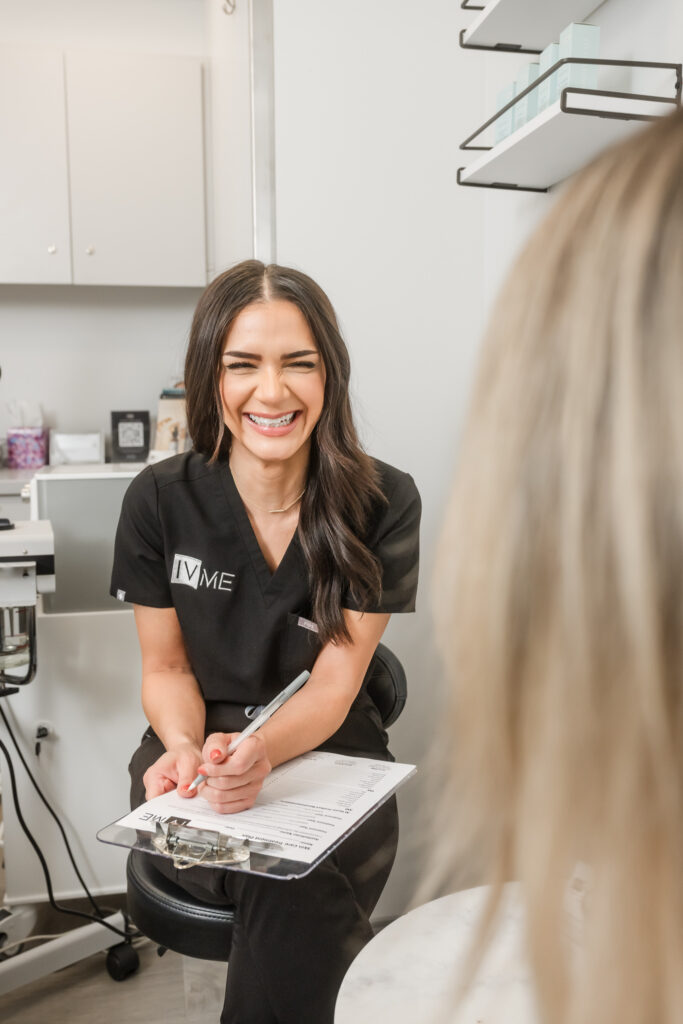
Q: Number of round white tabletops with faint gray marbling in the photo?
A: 1